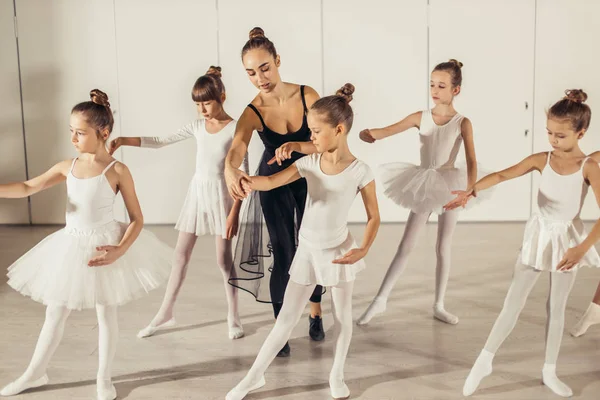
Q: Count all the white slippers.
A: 11